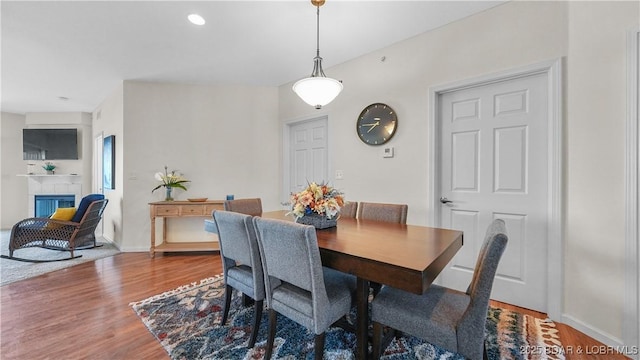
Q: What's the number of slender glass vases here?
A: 1